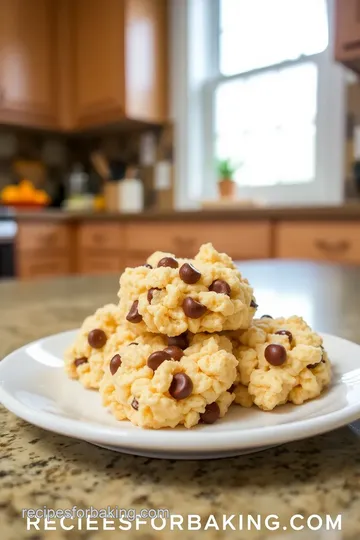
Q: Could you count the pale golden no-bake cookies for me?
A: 4